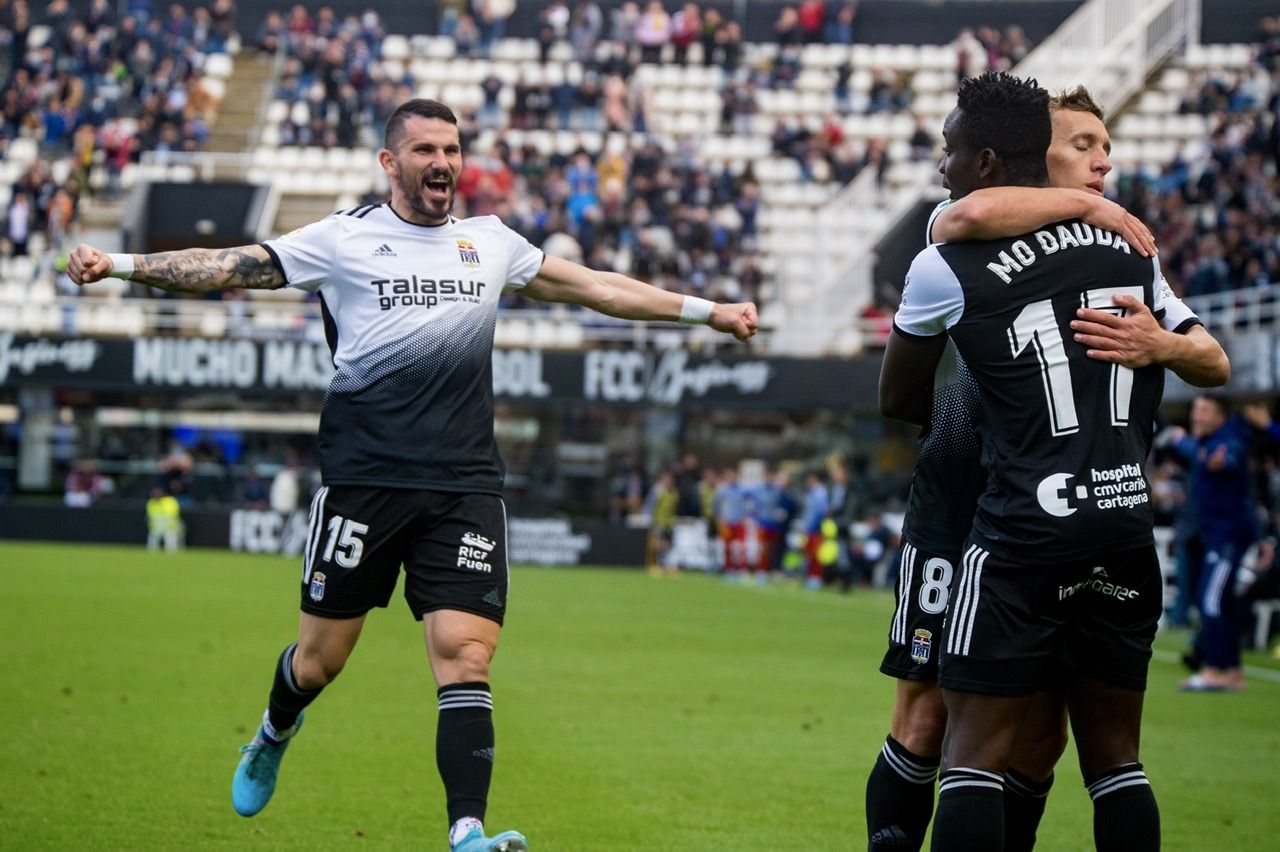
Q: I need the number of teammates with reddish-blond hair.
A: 1